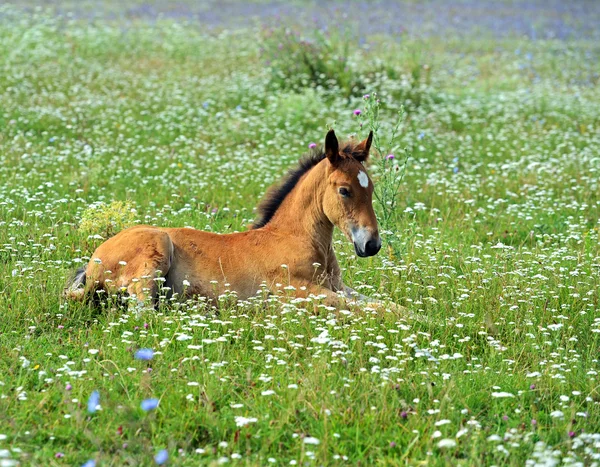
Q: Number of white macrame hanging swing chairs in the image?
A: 0